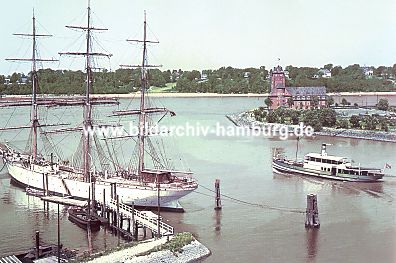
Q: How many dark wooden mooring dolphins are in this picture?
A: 2